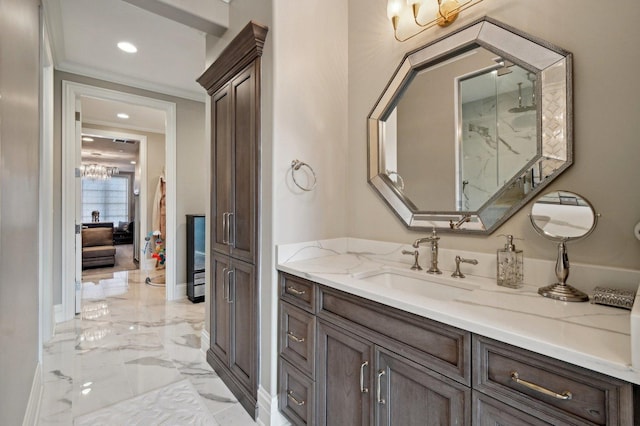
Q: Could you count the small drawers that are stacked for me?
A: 3